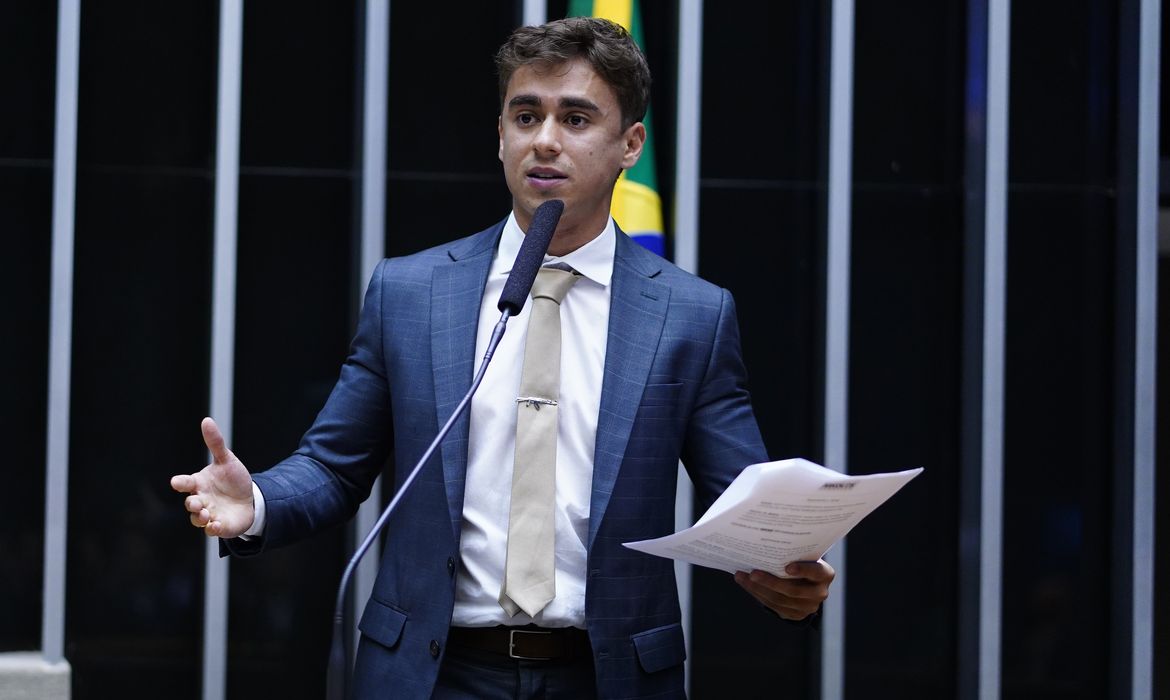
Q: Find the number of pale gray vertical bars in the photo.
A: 8